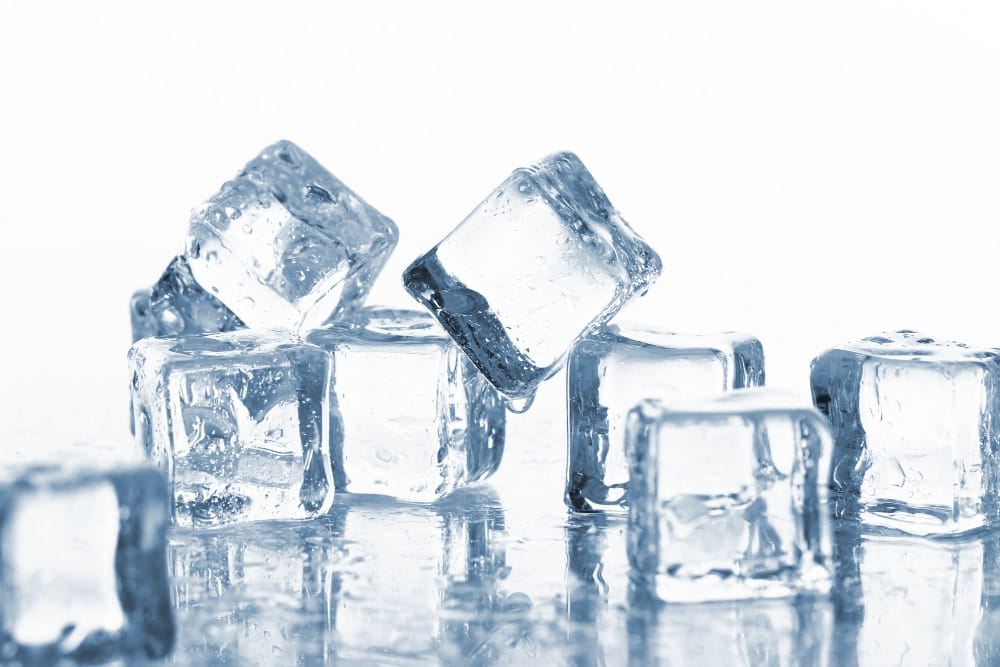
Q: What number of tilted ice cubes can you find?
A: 2